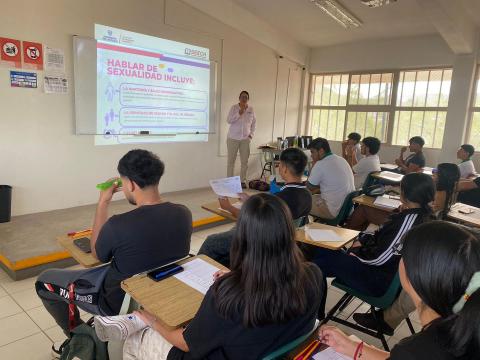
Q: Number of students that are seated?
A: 11